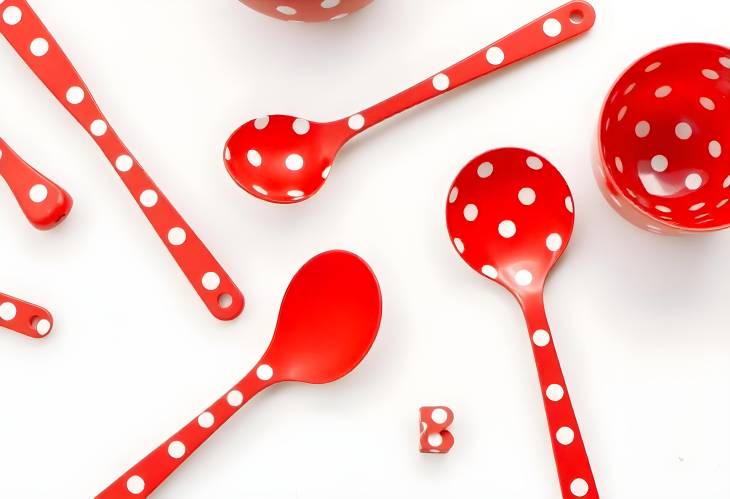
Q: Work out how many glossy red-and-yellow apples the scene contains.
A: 0